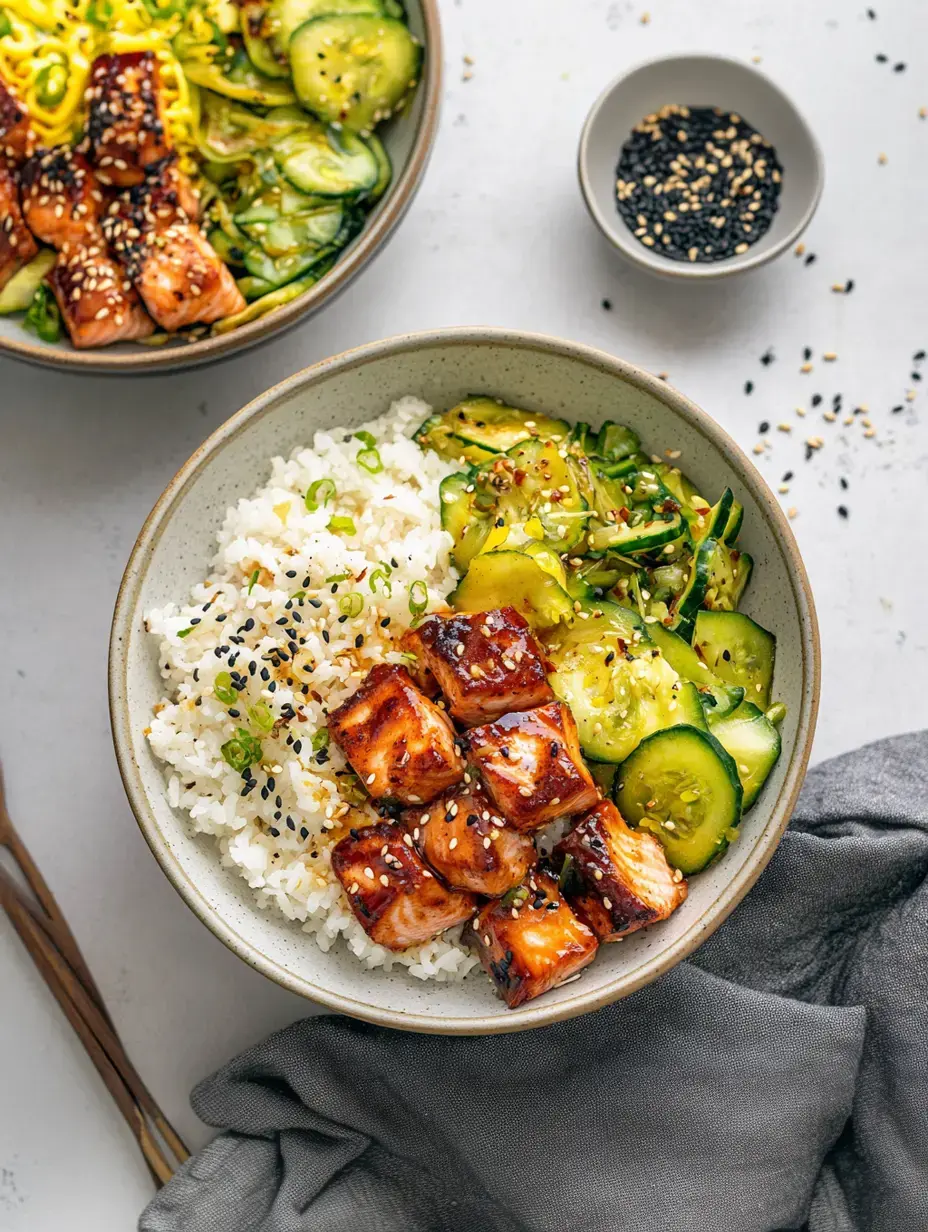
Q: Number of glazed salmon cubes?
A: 14